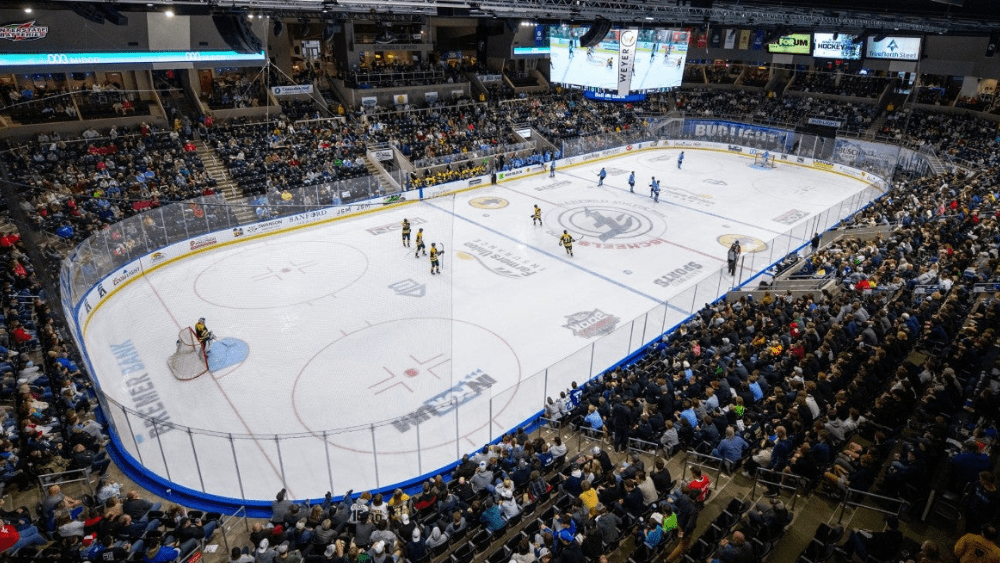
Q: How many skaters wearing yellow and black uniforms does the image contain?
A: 6